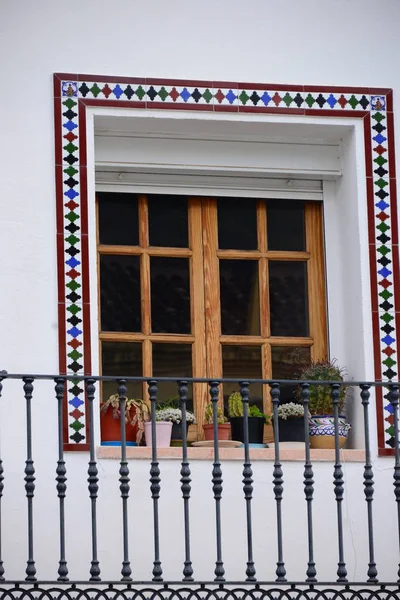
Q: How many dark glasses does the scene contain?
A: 12